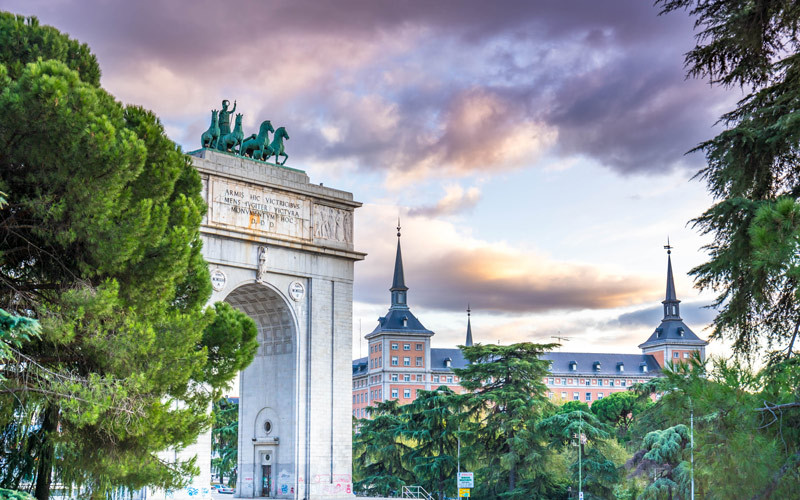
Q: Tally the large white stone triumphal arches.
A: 1